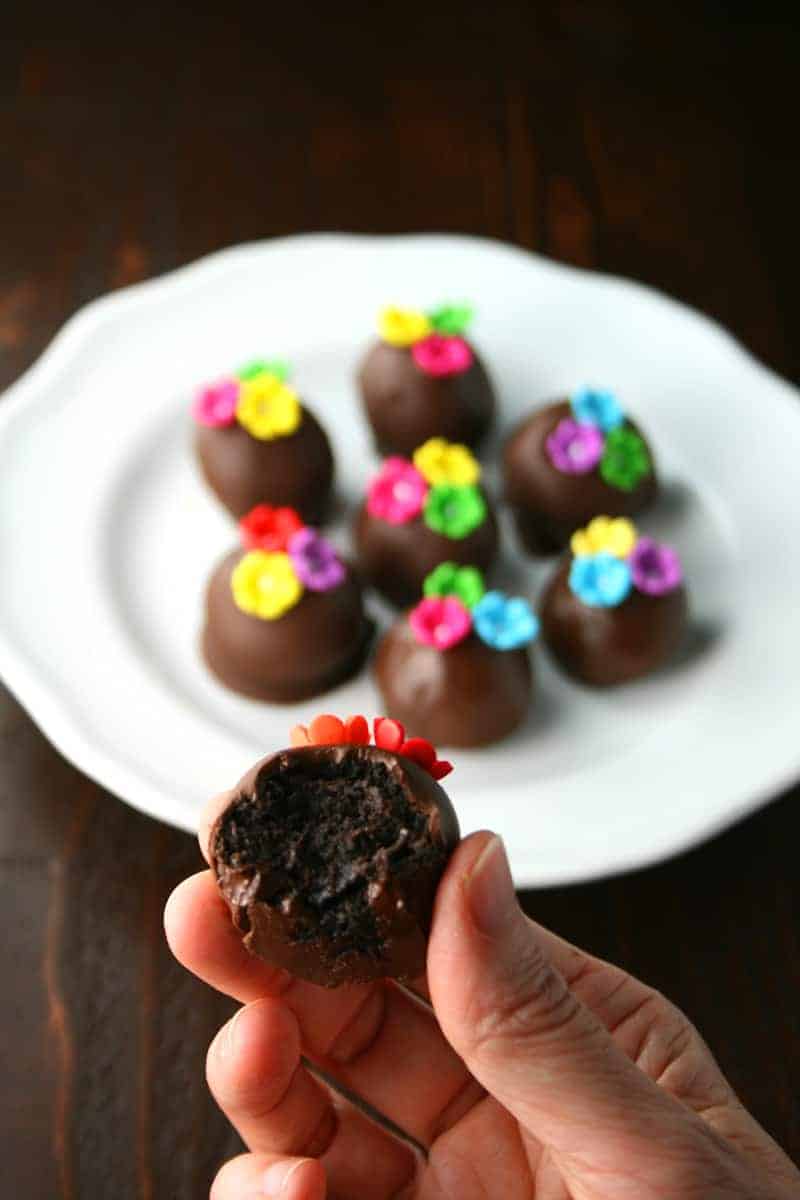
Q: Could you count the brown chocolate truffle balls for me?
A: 8